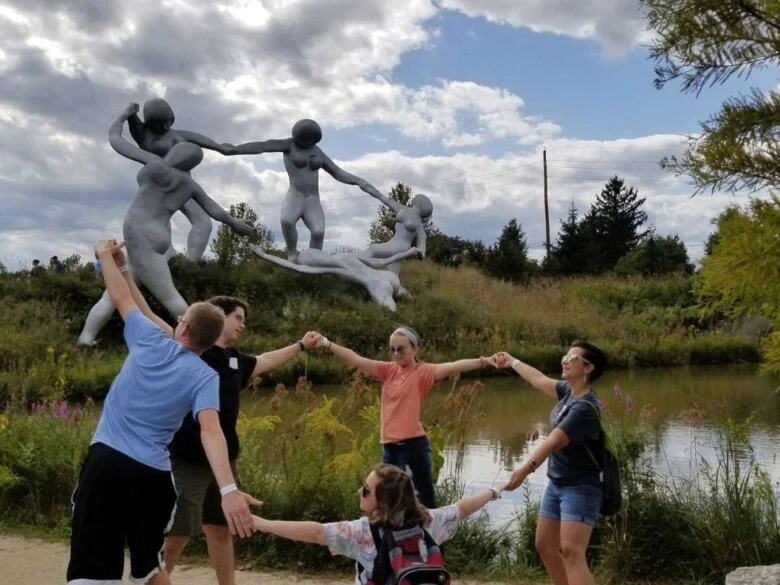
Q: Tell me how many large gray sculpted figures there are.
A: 5